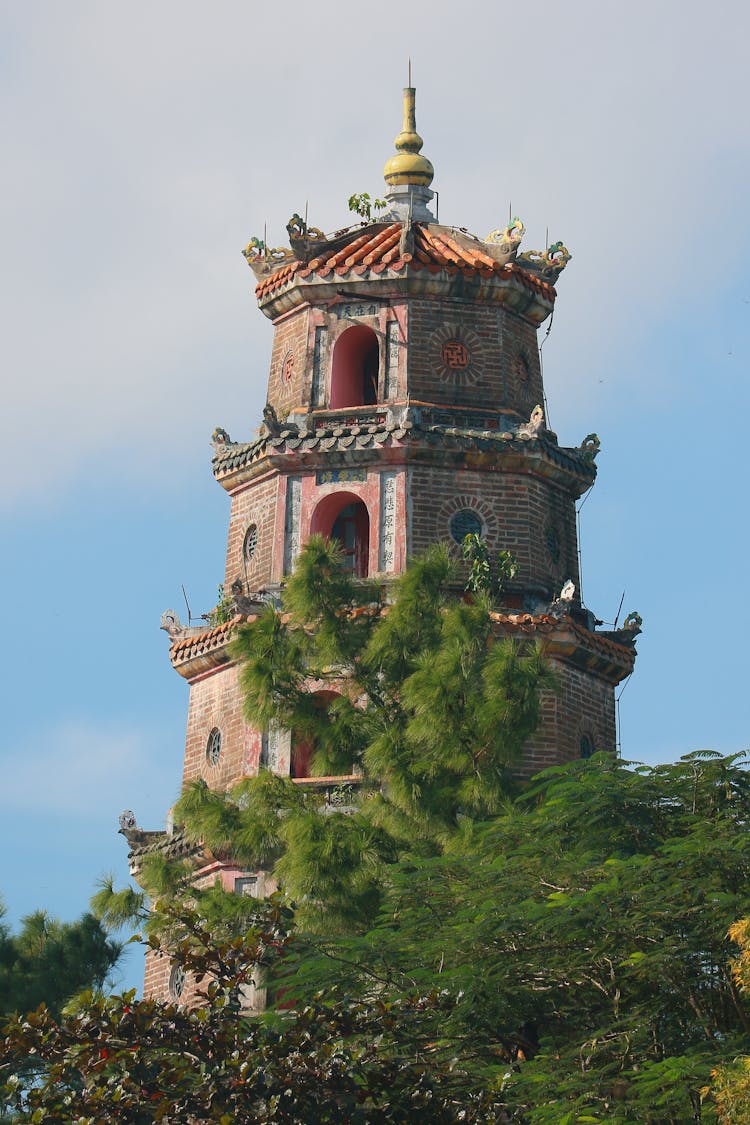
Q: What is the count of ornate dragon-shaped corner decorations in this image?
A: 13